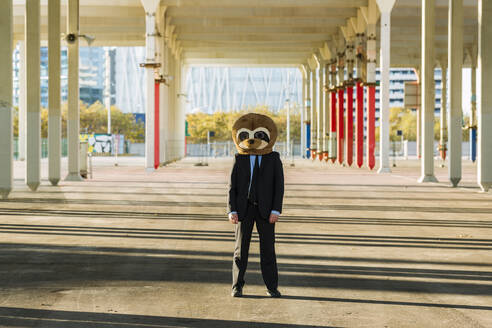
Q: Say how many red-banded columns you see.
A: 6